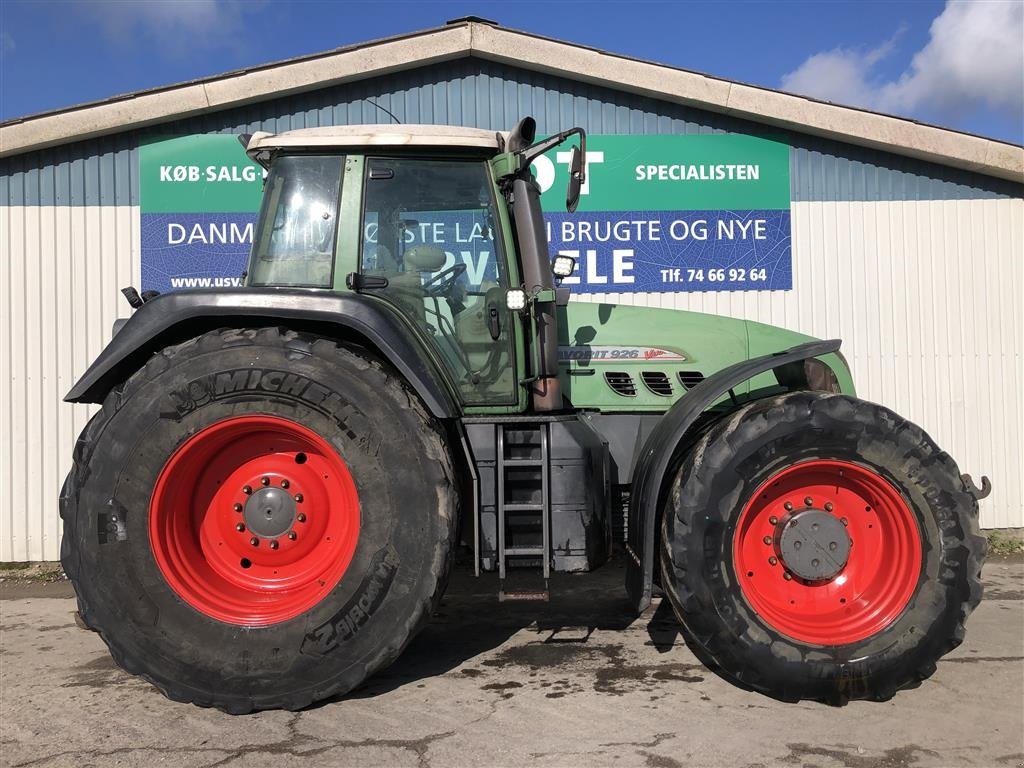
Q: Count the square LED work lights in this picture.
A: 2